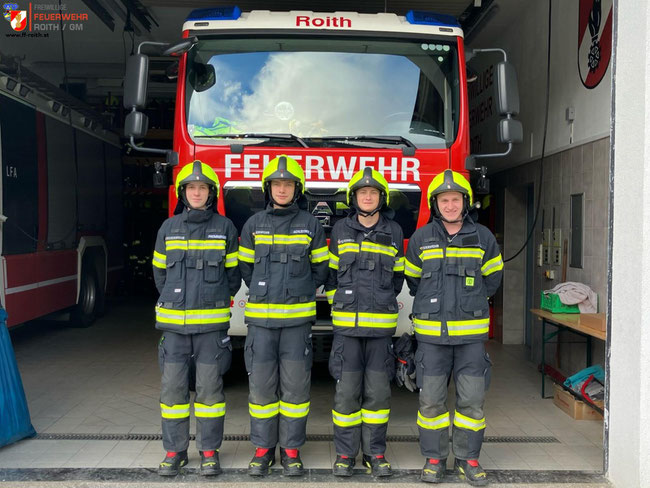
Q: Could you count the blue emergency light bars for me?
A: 2